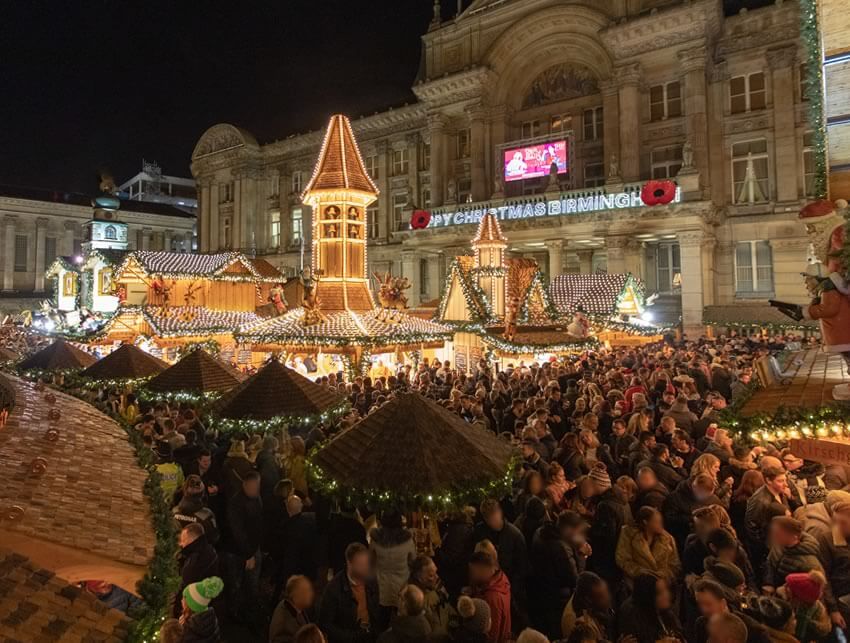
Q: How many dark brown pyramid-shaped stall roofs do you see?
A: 5